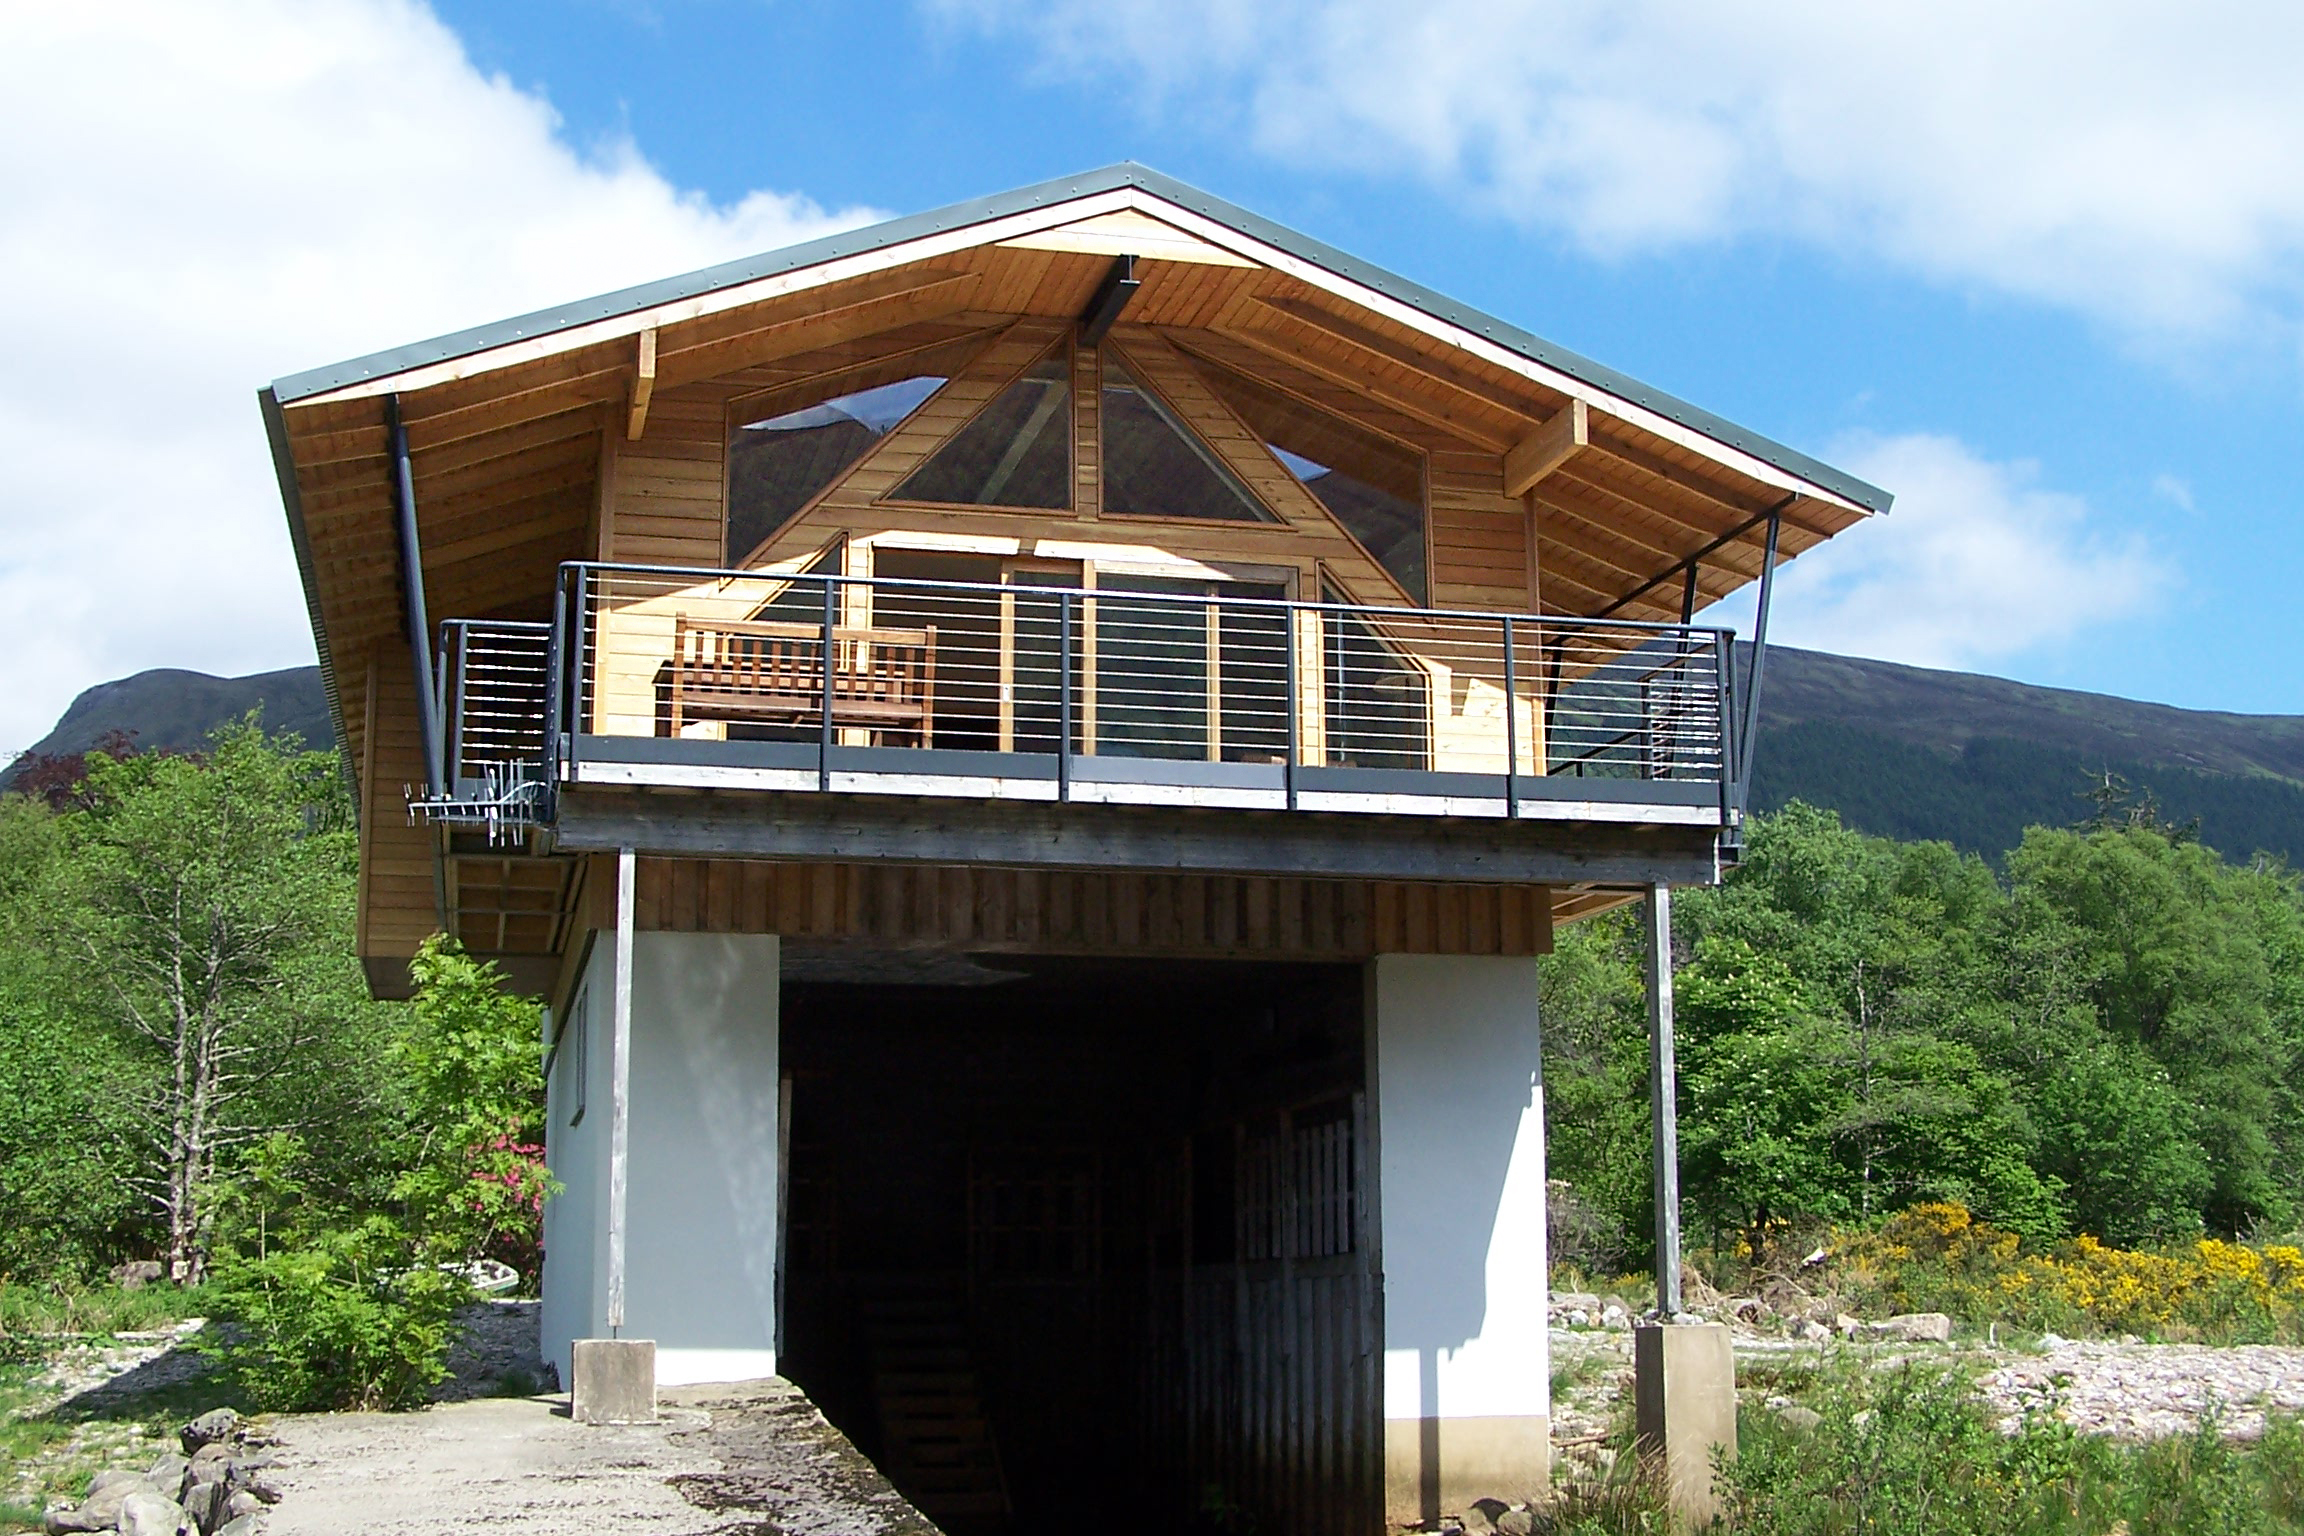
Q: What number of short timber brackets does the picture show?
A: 2